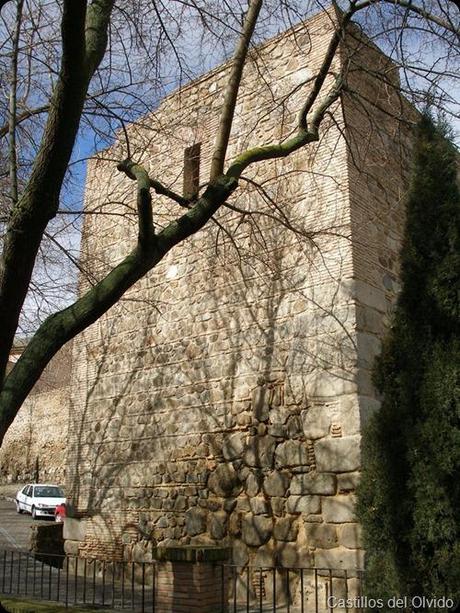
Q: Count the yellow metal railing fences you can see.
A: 0